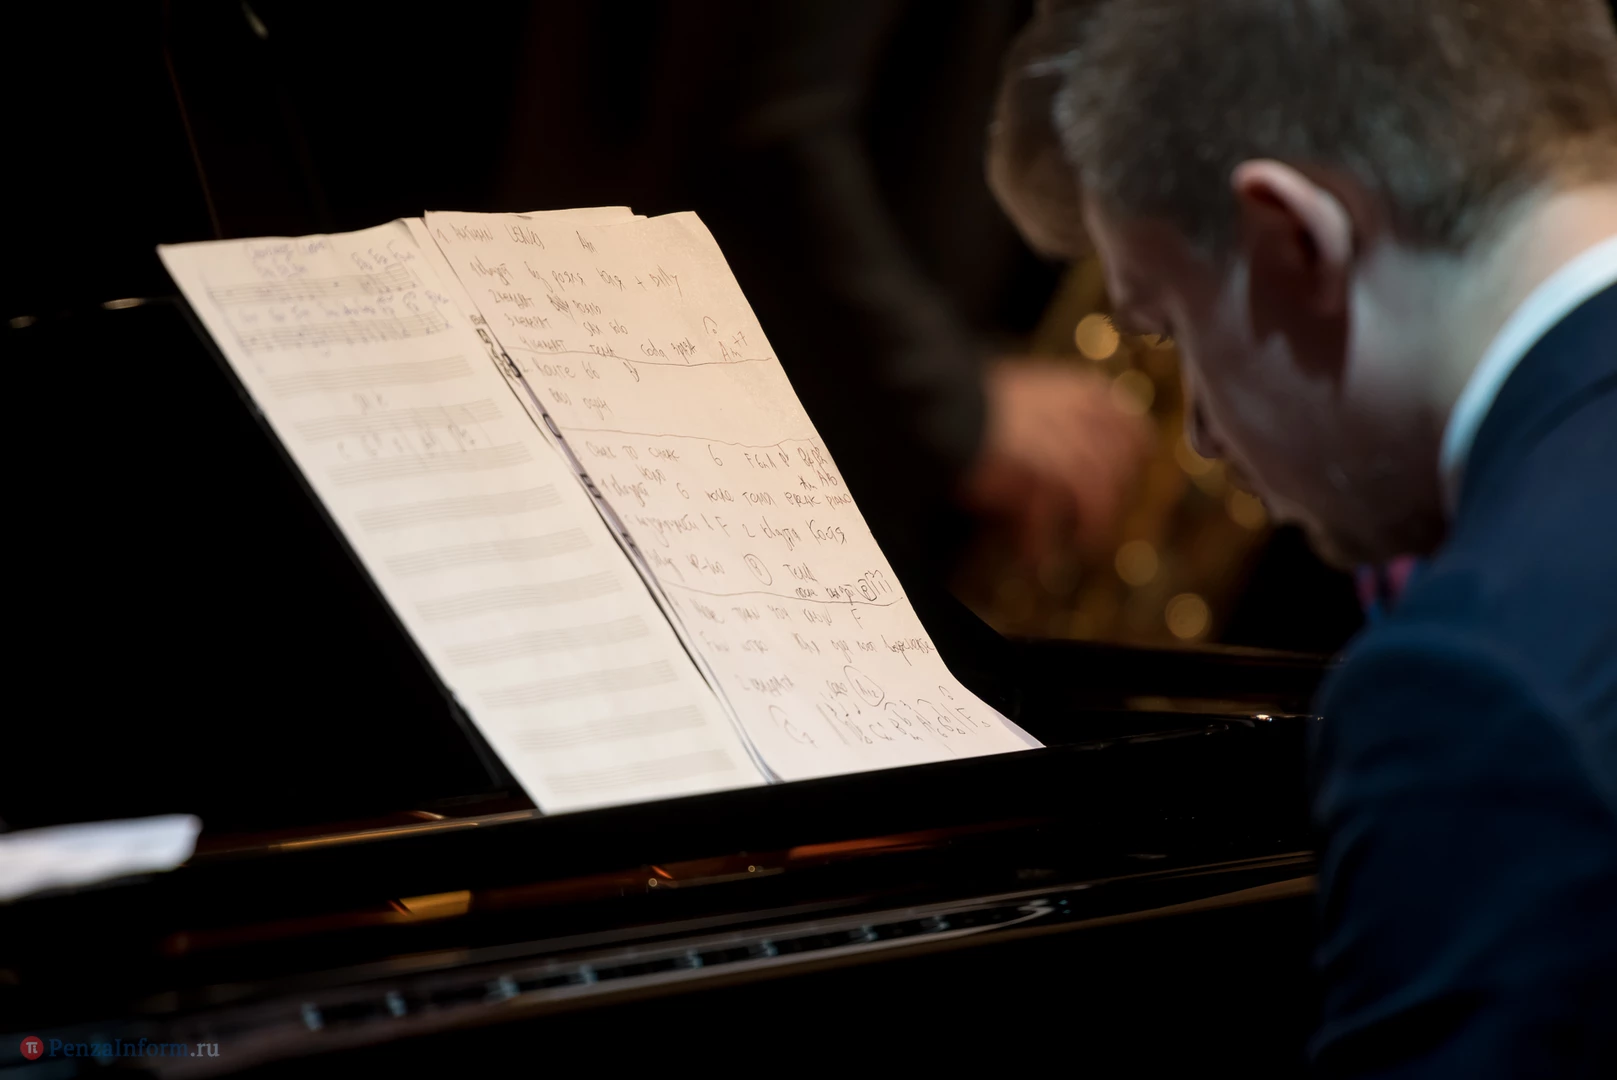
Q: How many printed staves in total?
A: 12